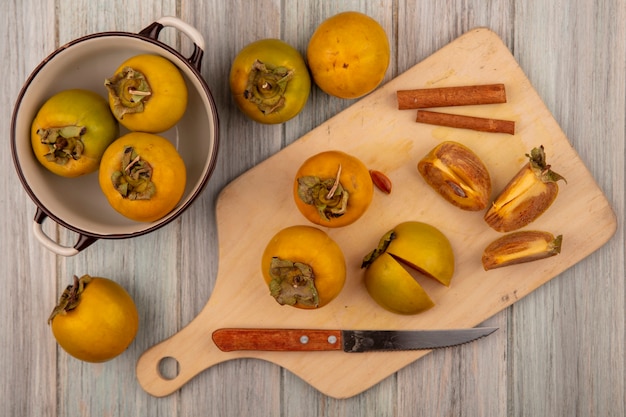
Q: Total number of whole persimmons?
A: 8